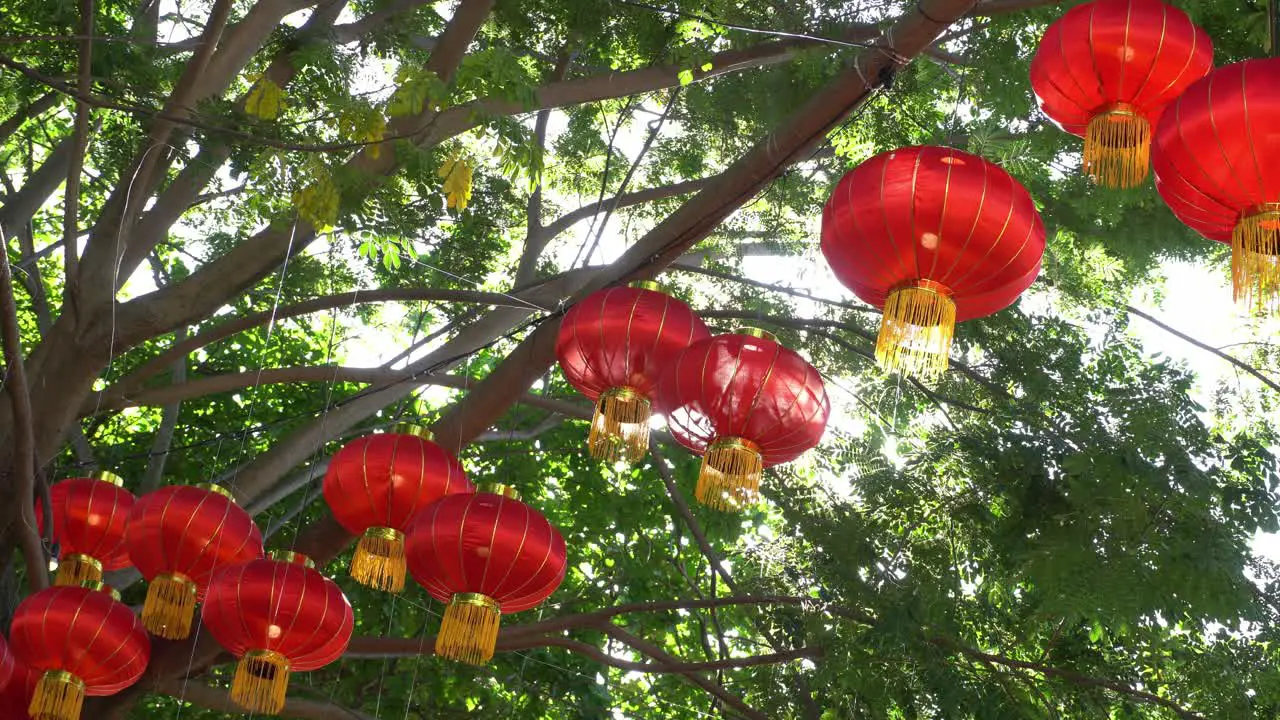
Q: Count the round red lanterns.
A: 13